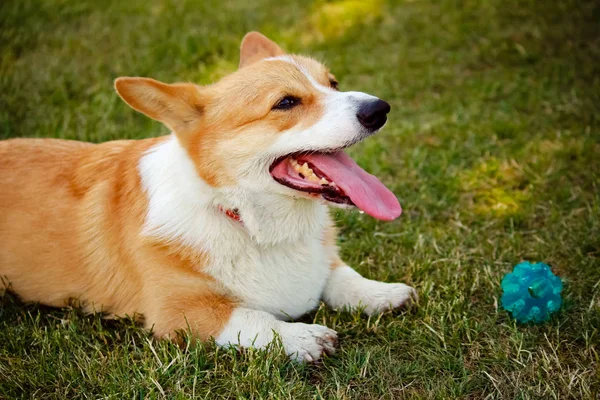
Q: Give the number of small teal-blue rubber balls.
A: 1